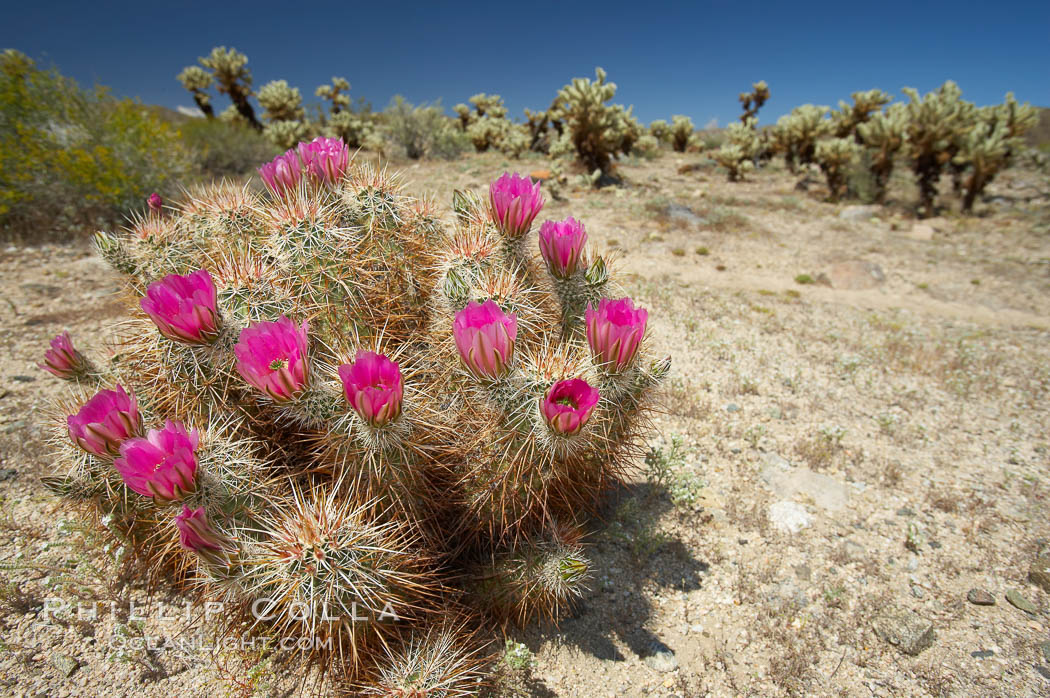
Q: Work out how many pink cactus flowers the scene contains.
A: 15